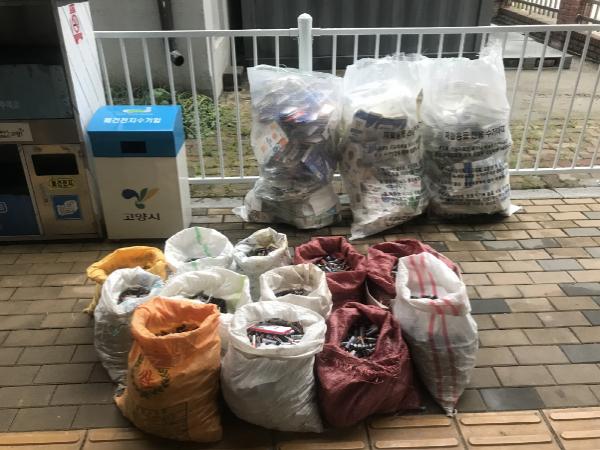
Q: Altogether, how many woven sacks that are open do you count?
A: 12